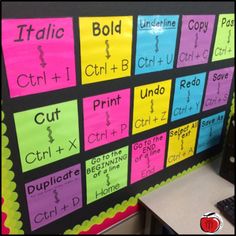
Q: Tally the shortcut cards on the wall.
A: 15